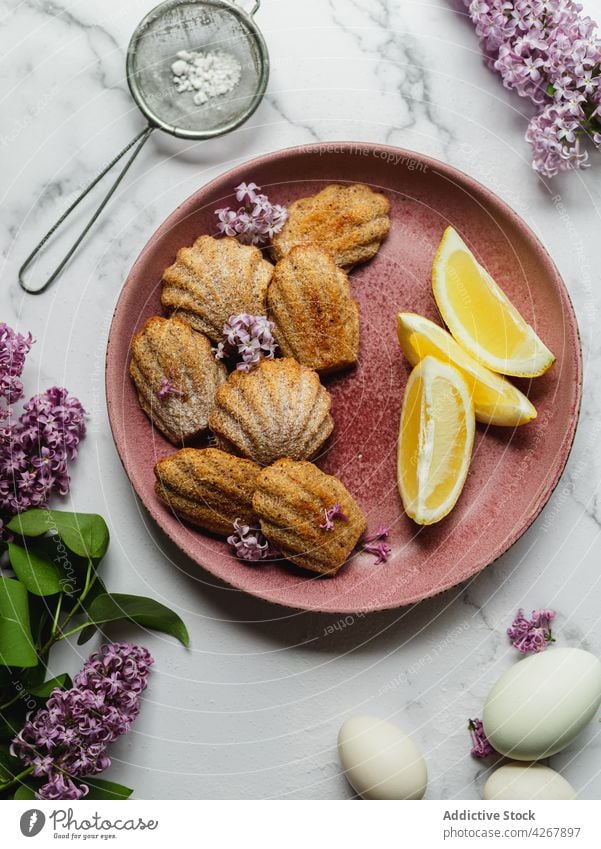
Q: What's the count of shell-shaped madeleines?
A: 7